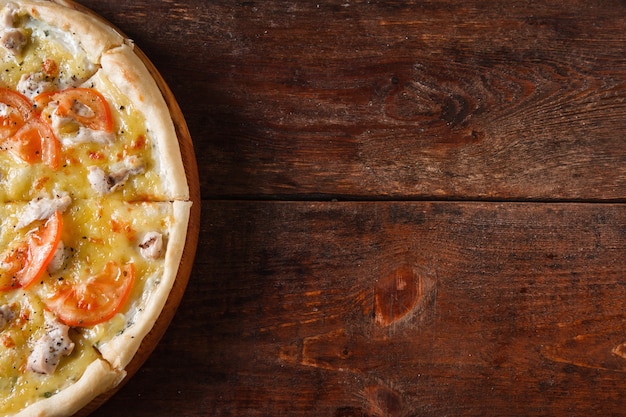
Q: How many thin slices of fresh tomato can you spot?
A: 5